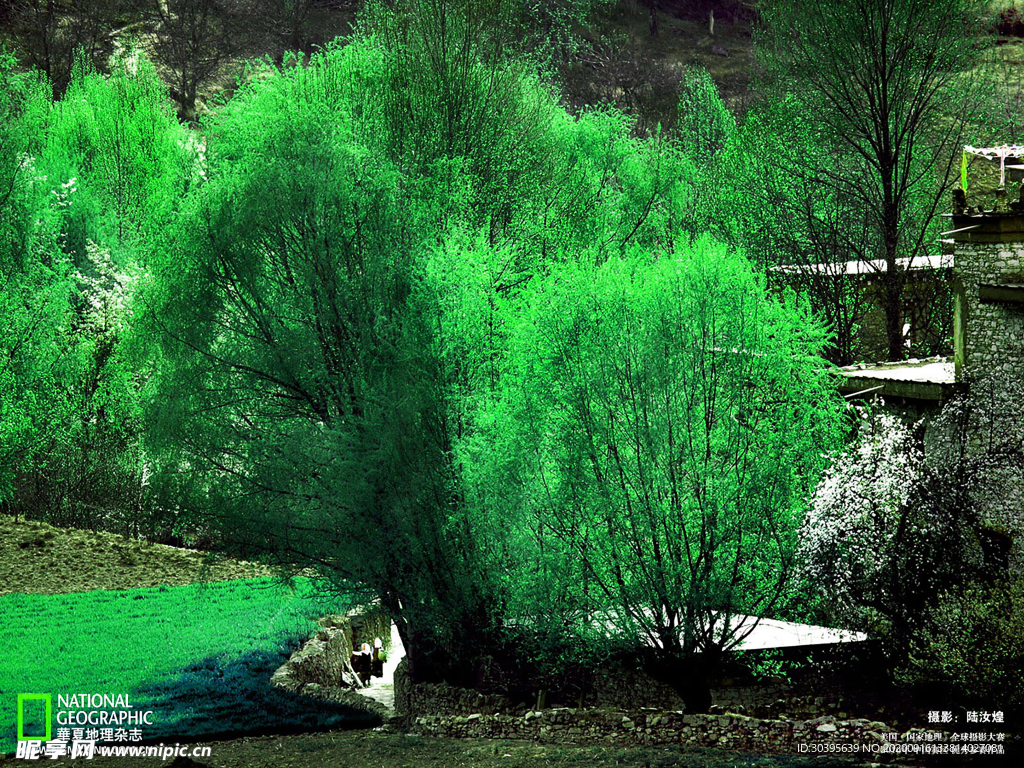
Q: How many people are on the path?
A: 2